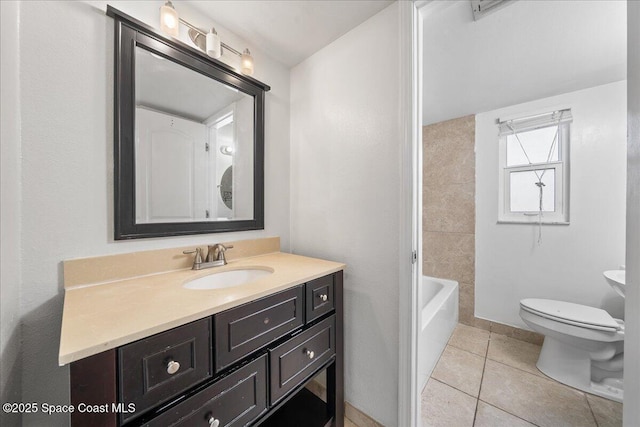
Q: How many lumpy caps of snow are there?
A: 0